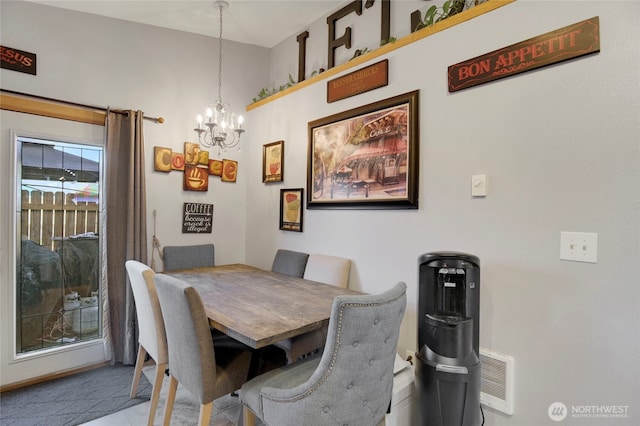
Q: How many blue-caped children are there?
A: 0